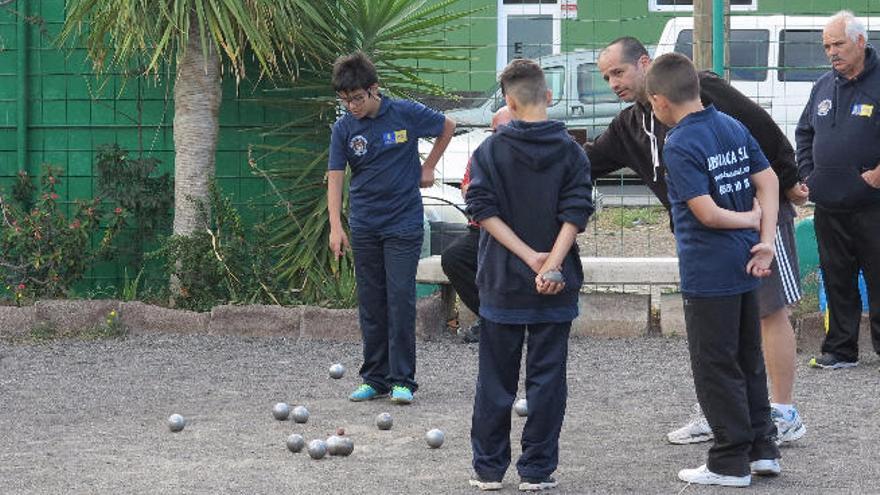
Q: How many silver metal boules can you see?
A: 12